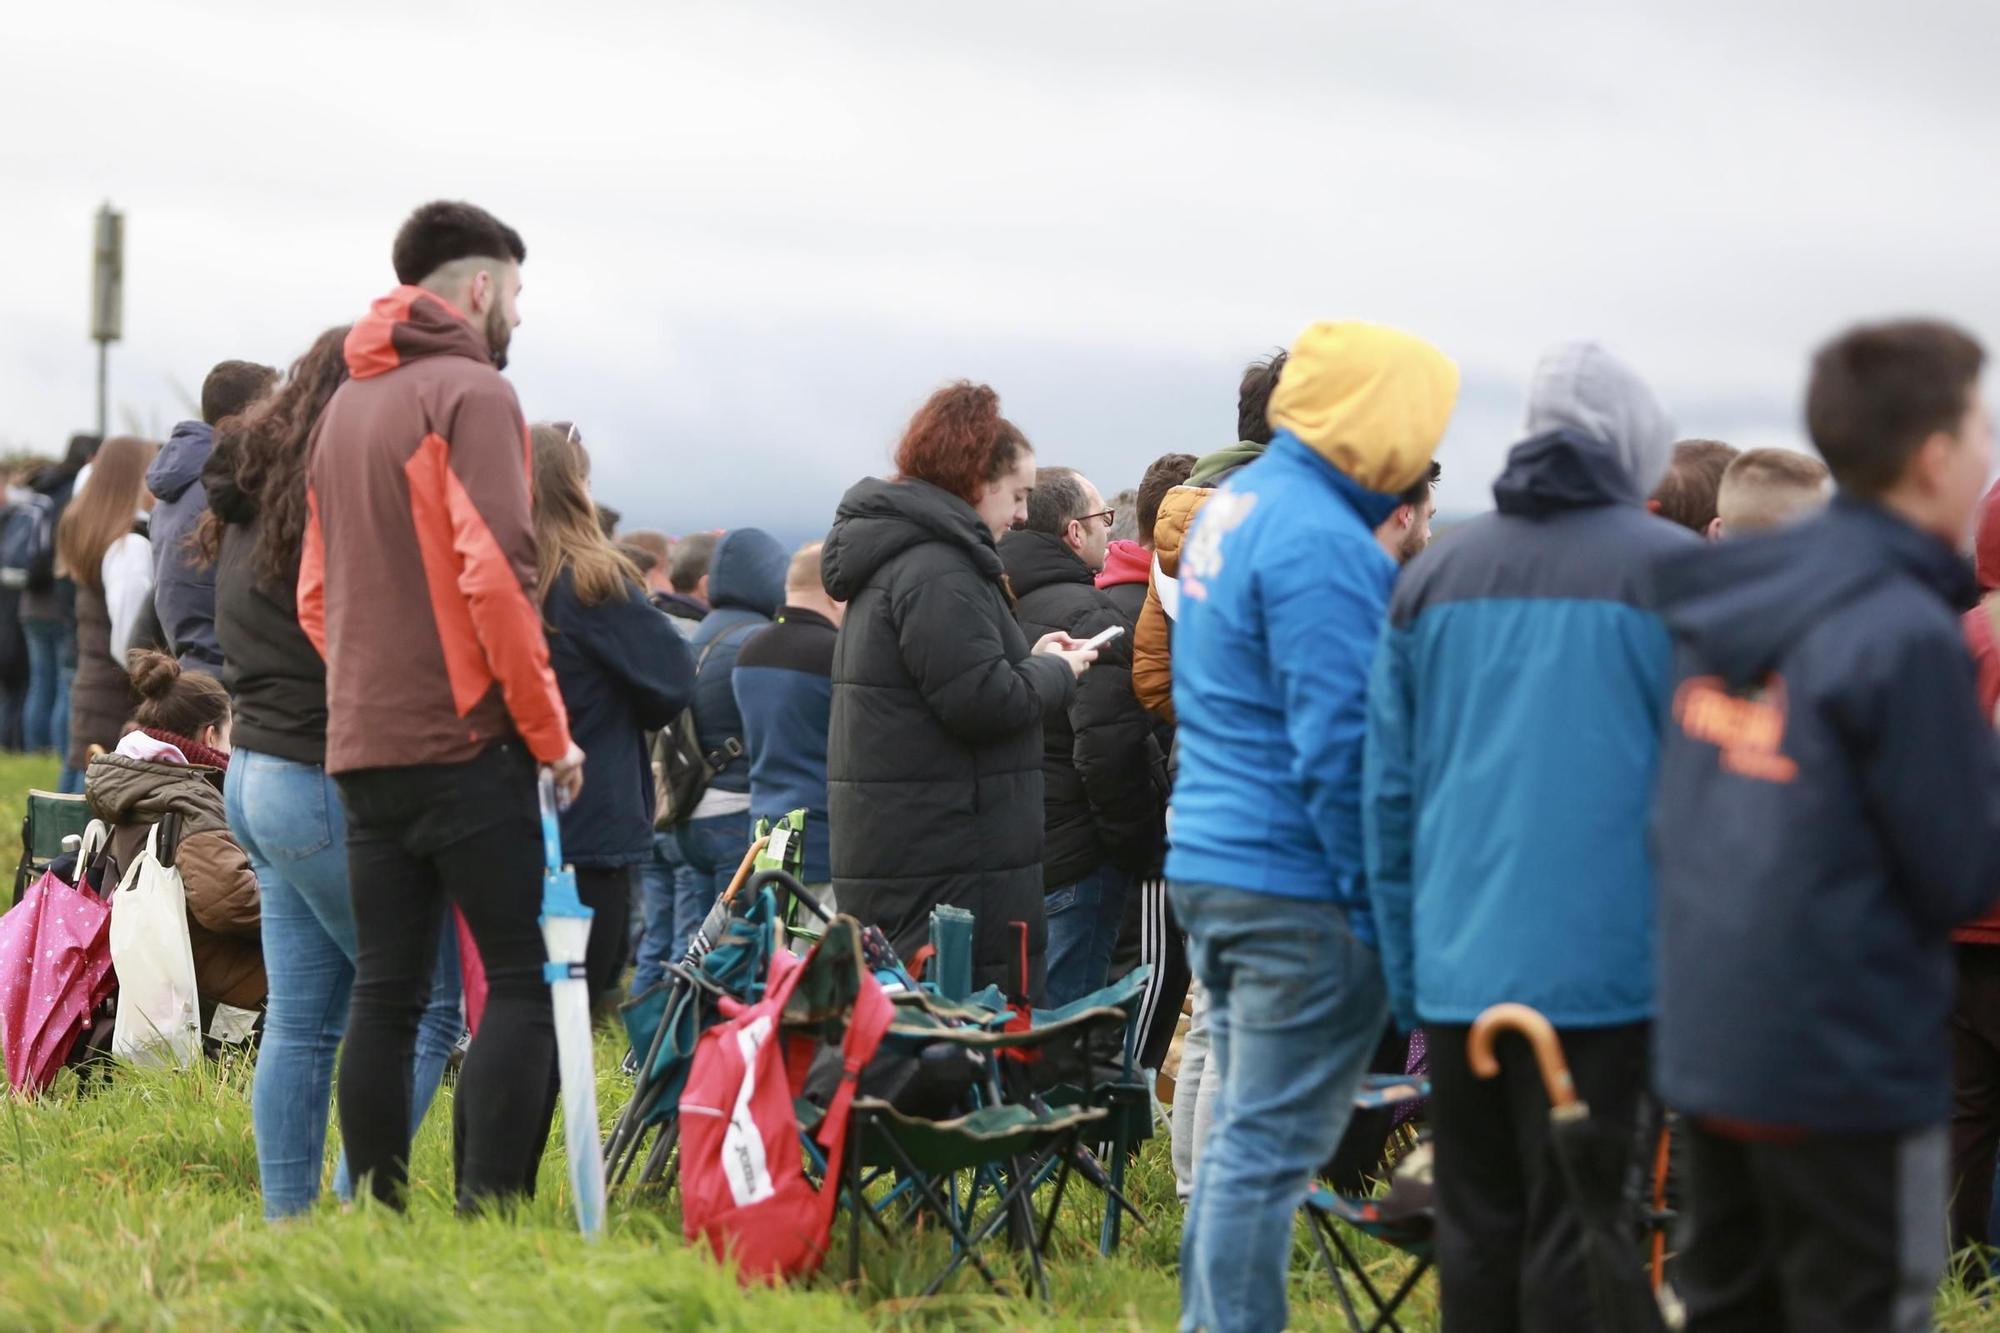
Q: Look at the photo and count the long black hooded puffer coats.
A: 1